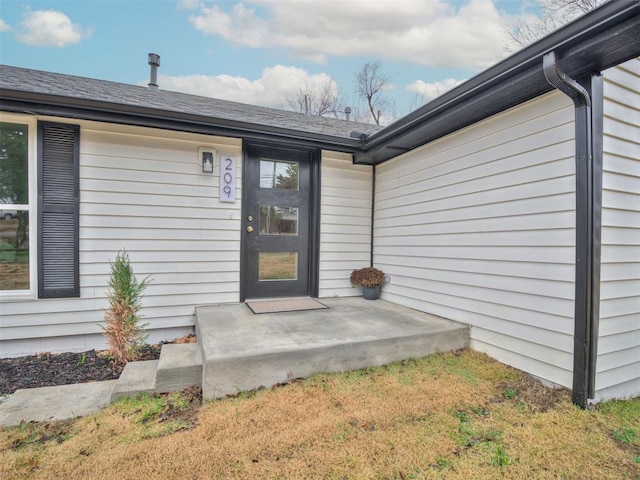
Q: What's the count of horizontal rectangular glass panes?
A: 3